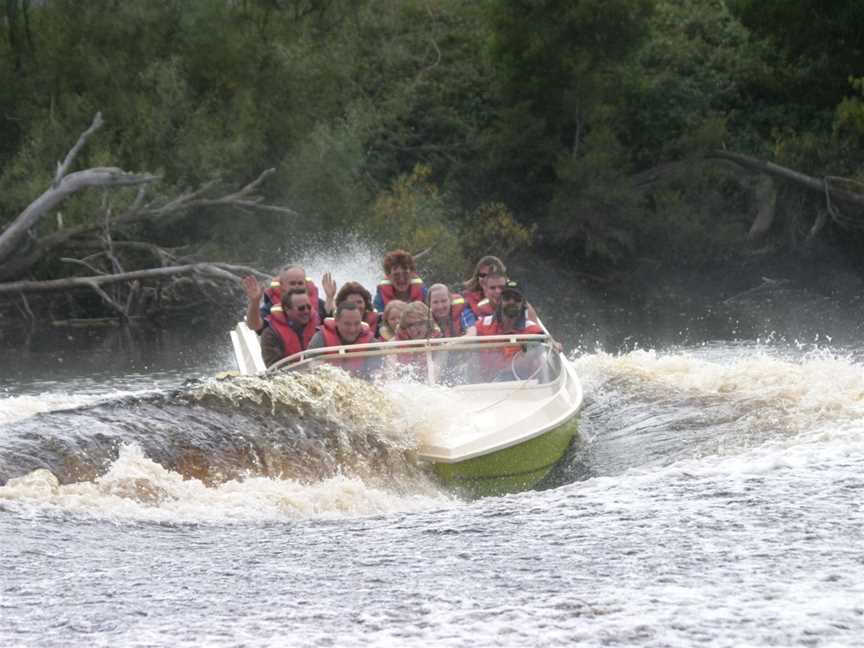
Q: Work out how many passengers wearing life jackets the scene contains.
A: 11